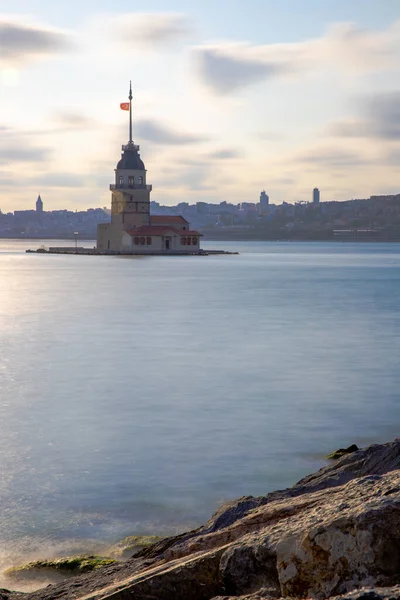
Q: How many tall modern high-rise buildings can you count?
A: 2